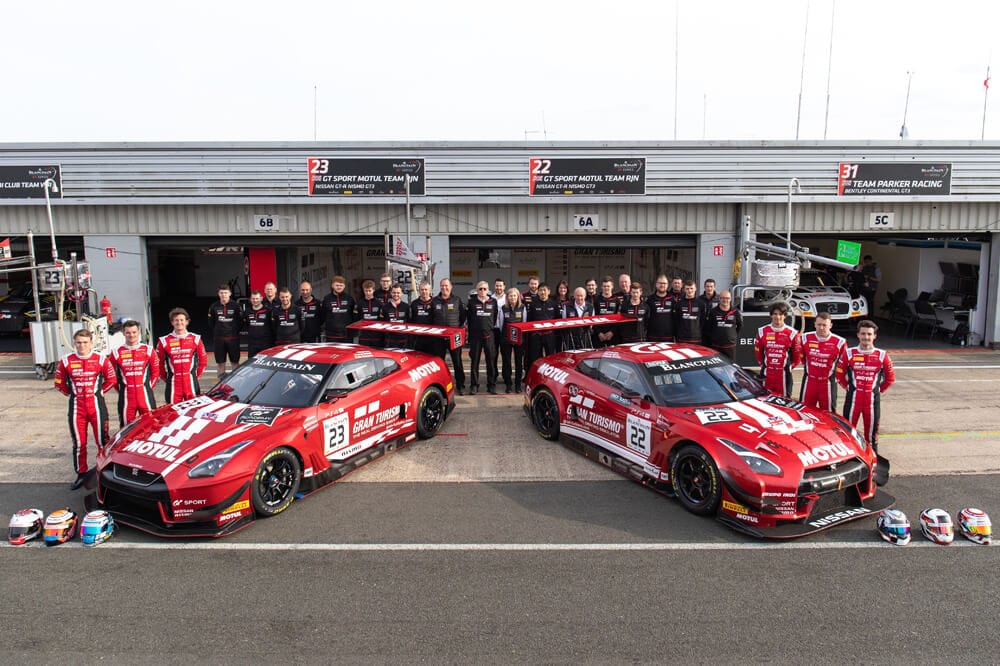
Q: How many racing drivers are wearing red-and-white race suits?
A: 6